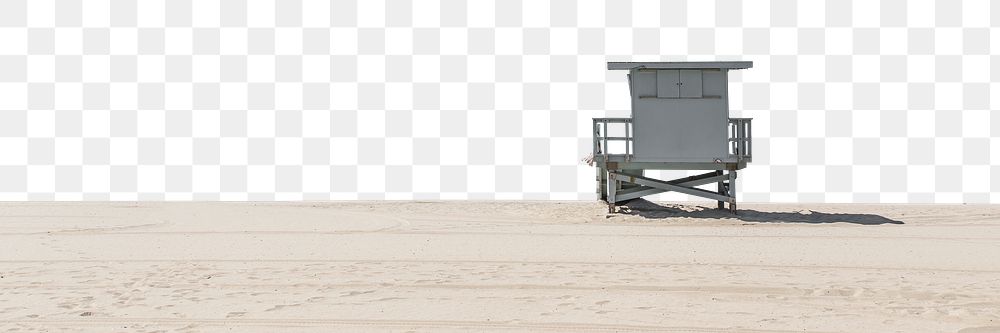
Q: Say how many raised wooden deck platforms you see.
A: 1